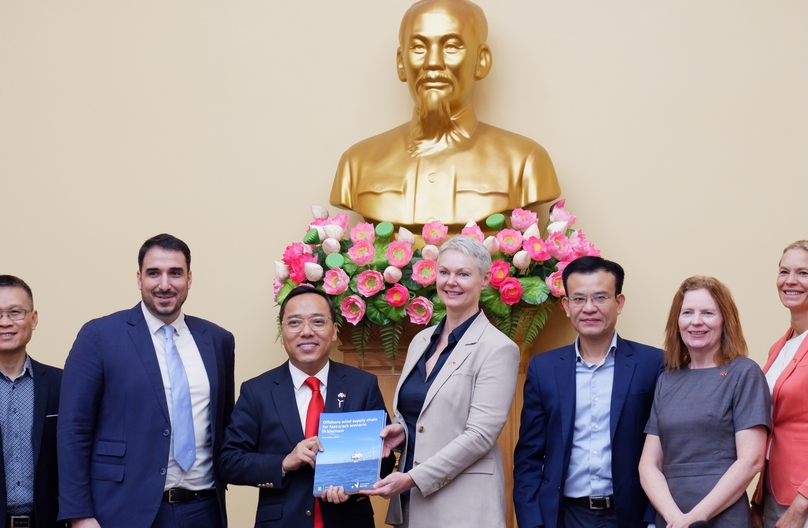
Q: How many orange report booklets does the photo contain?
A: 0